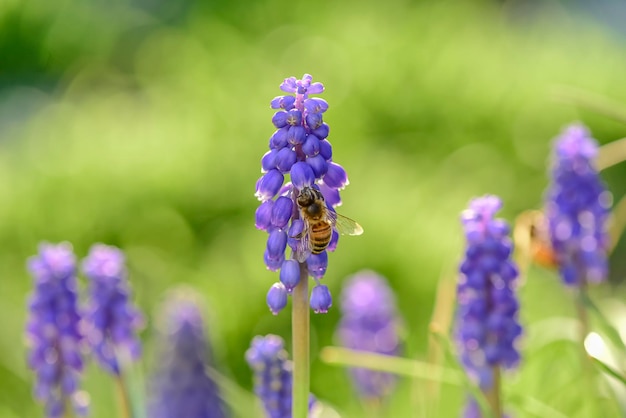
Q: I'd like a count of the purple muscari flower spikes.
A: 8